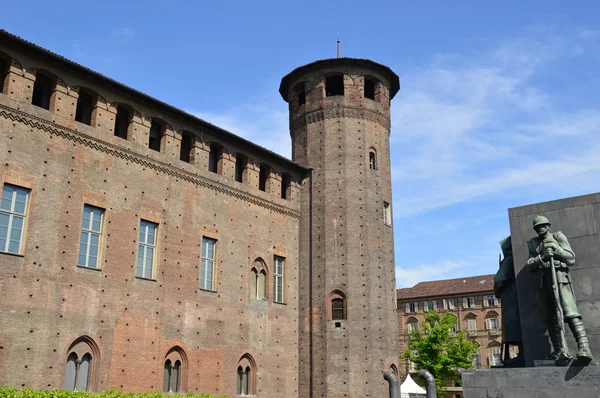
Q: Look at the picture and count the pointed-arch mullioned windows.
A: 4